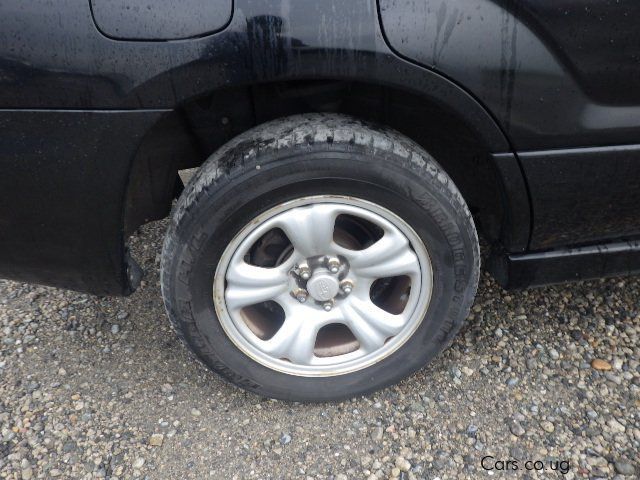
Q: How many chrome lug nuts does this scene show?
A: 5